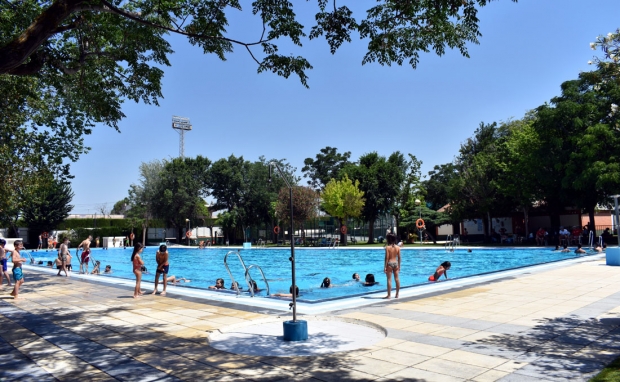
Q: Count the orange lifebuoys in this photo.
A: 6